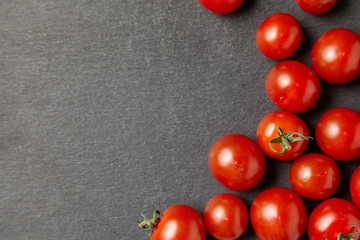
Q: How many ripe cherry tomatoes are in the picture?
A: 14